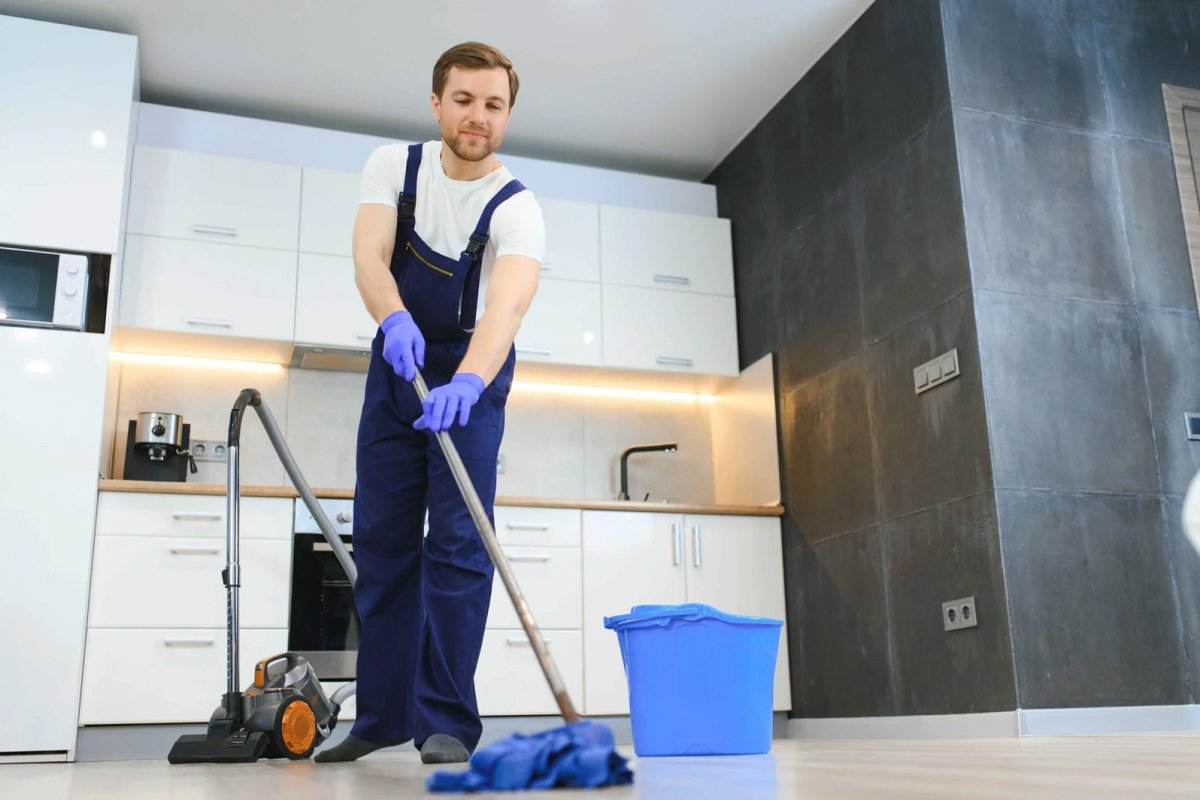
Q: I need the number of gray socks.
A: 2